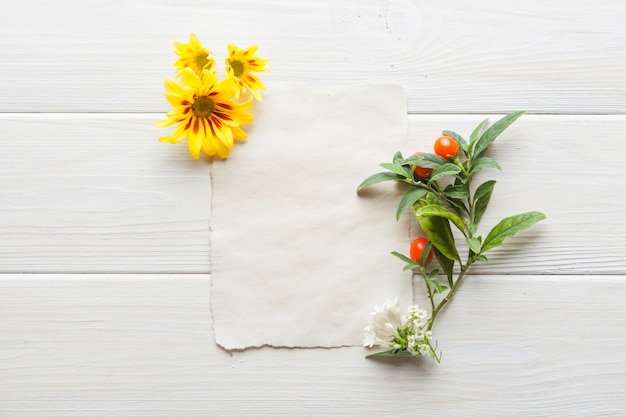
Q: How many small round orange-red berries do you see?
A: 3